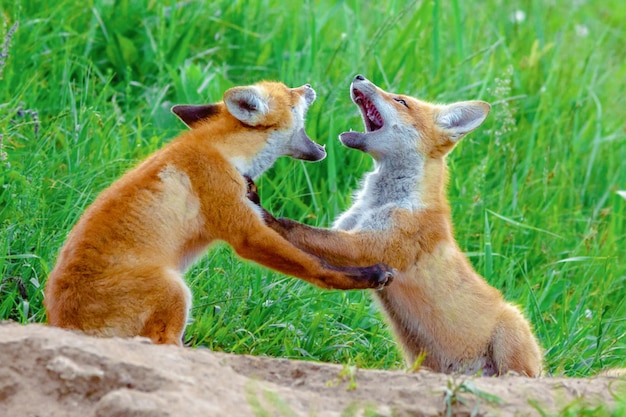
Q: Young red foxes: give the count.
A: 2